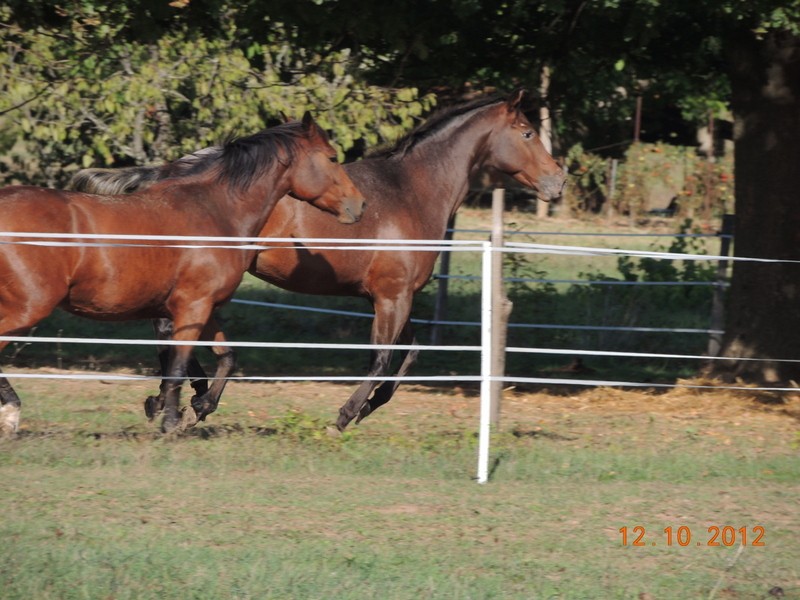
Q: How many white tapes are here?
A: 4